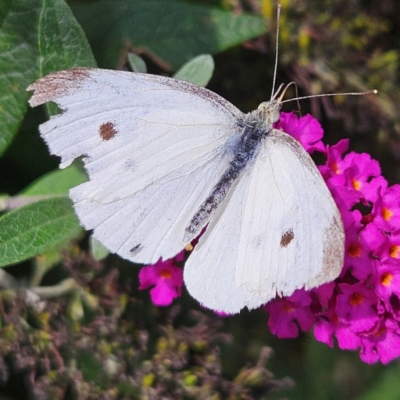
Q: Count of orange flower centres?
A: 11